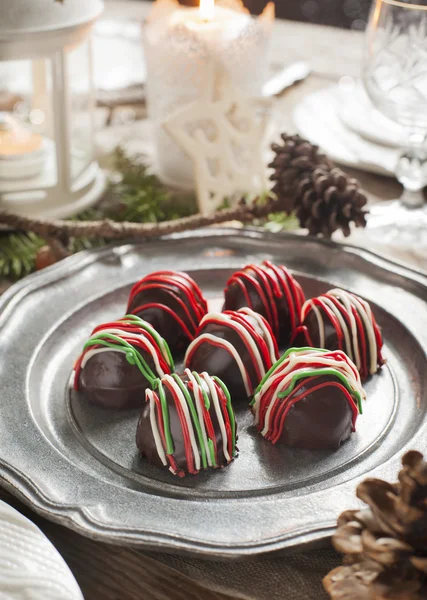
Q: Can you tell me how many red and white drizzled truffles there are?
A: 2